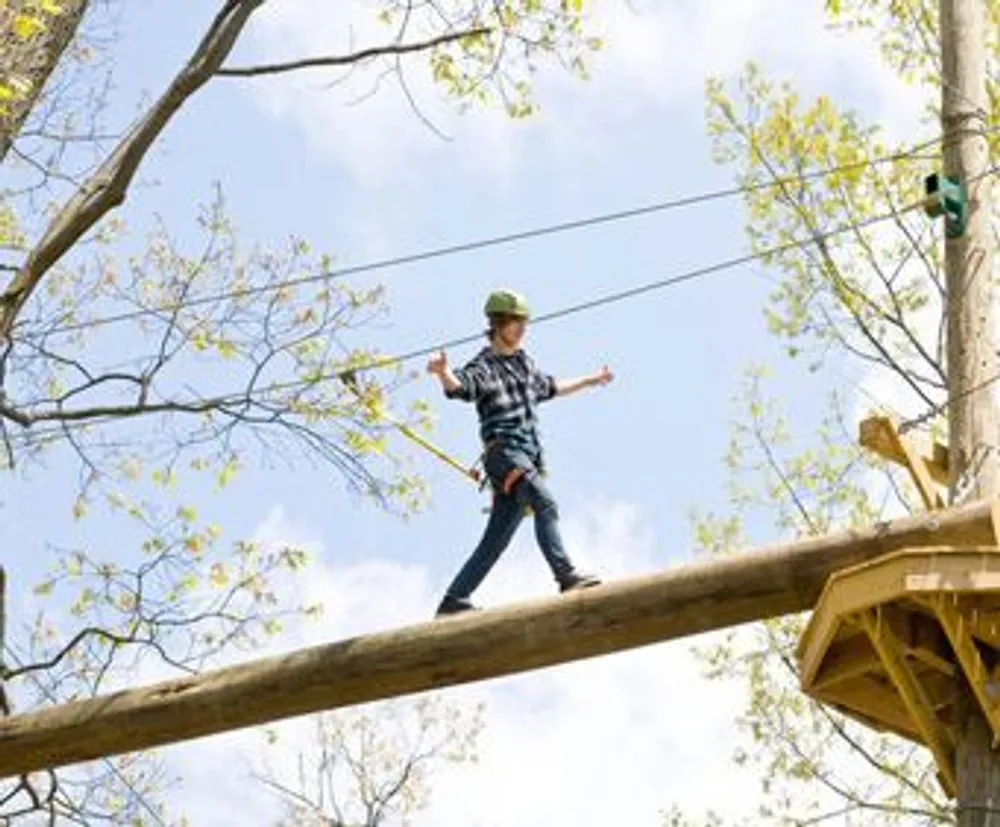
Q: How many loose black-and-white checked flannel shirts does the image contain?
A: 1